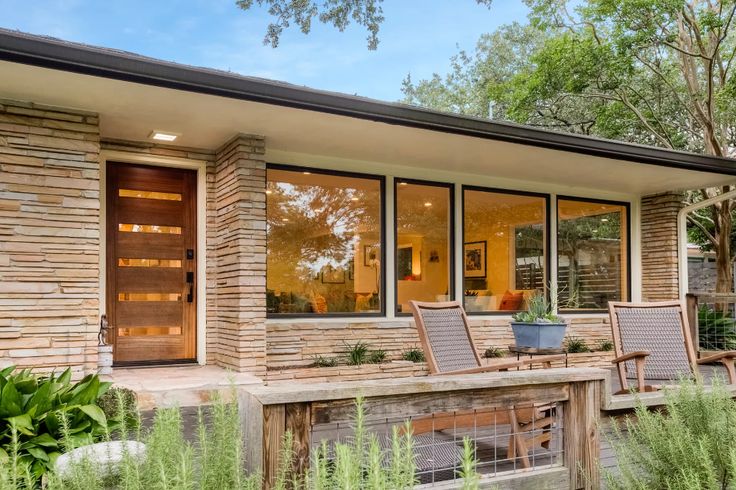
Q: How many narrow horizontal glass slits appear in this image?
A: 5